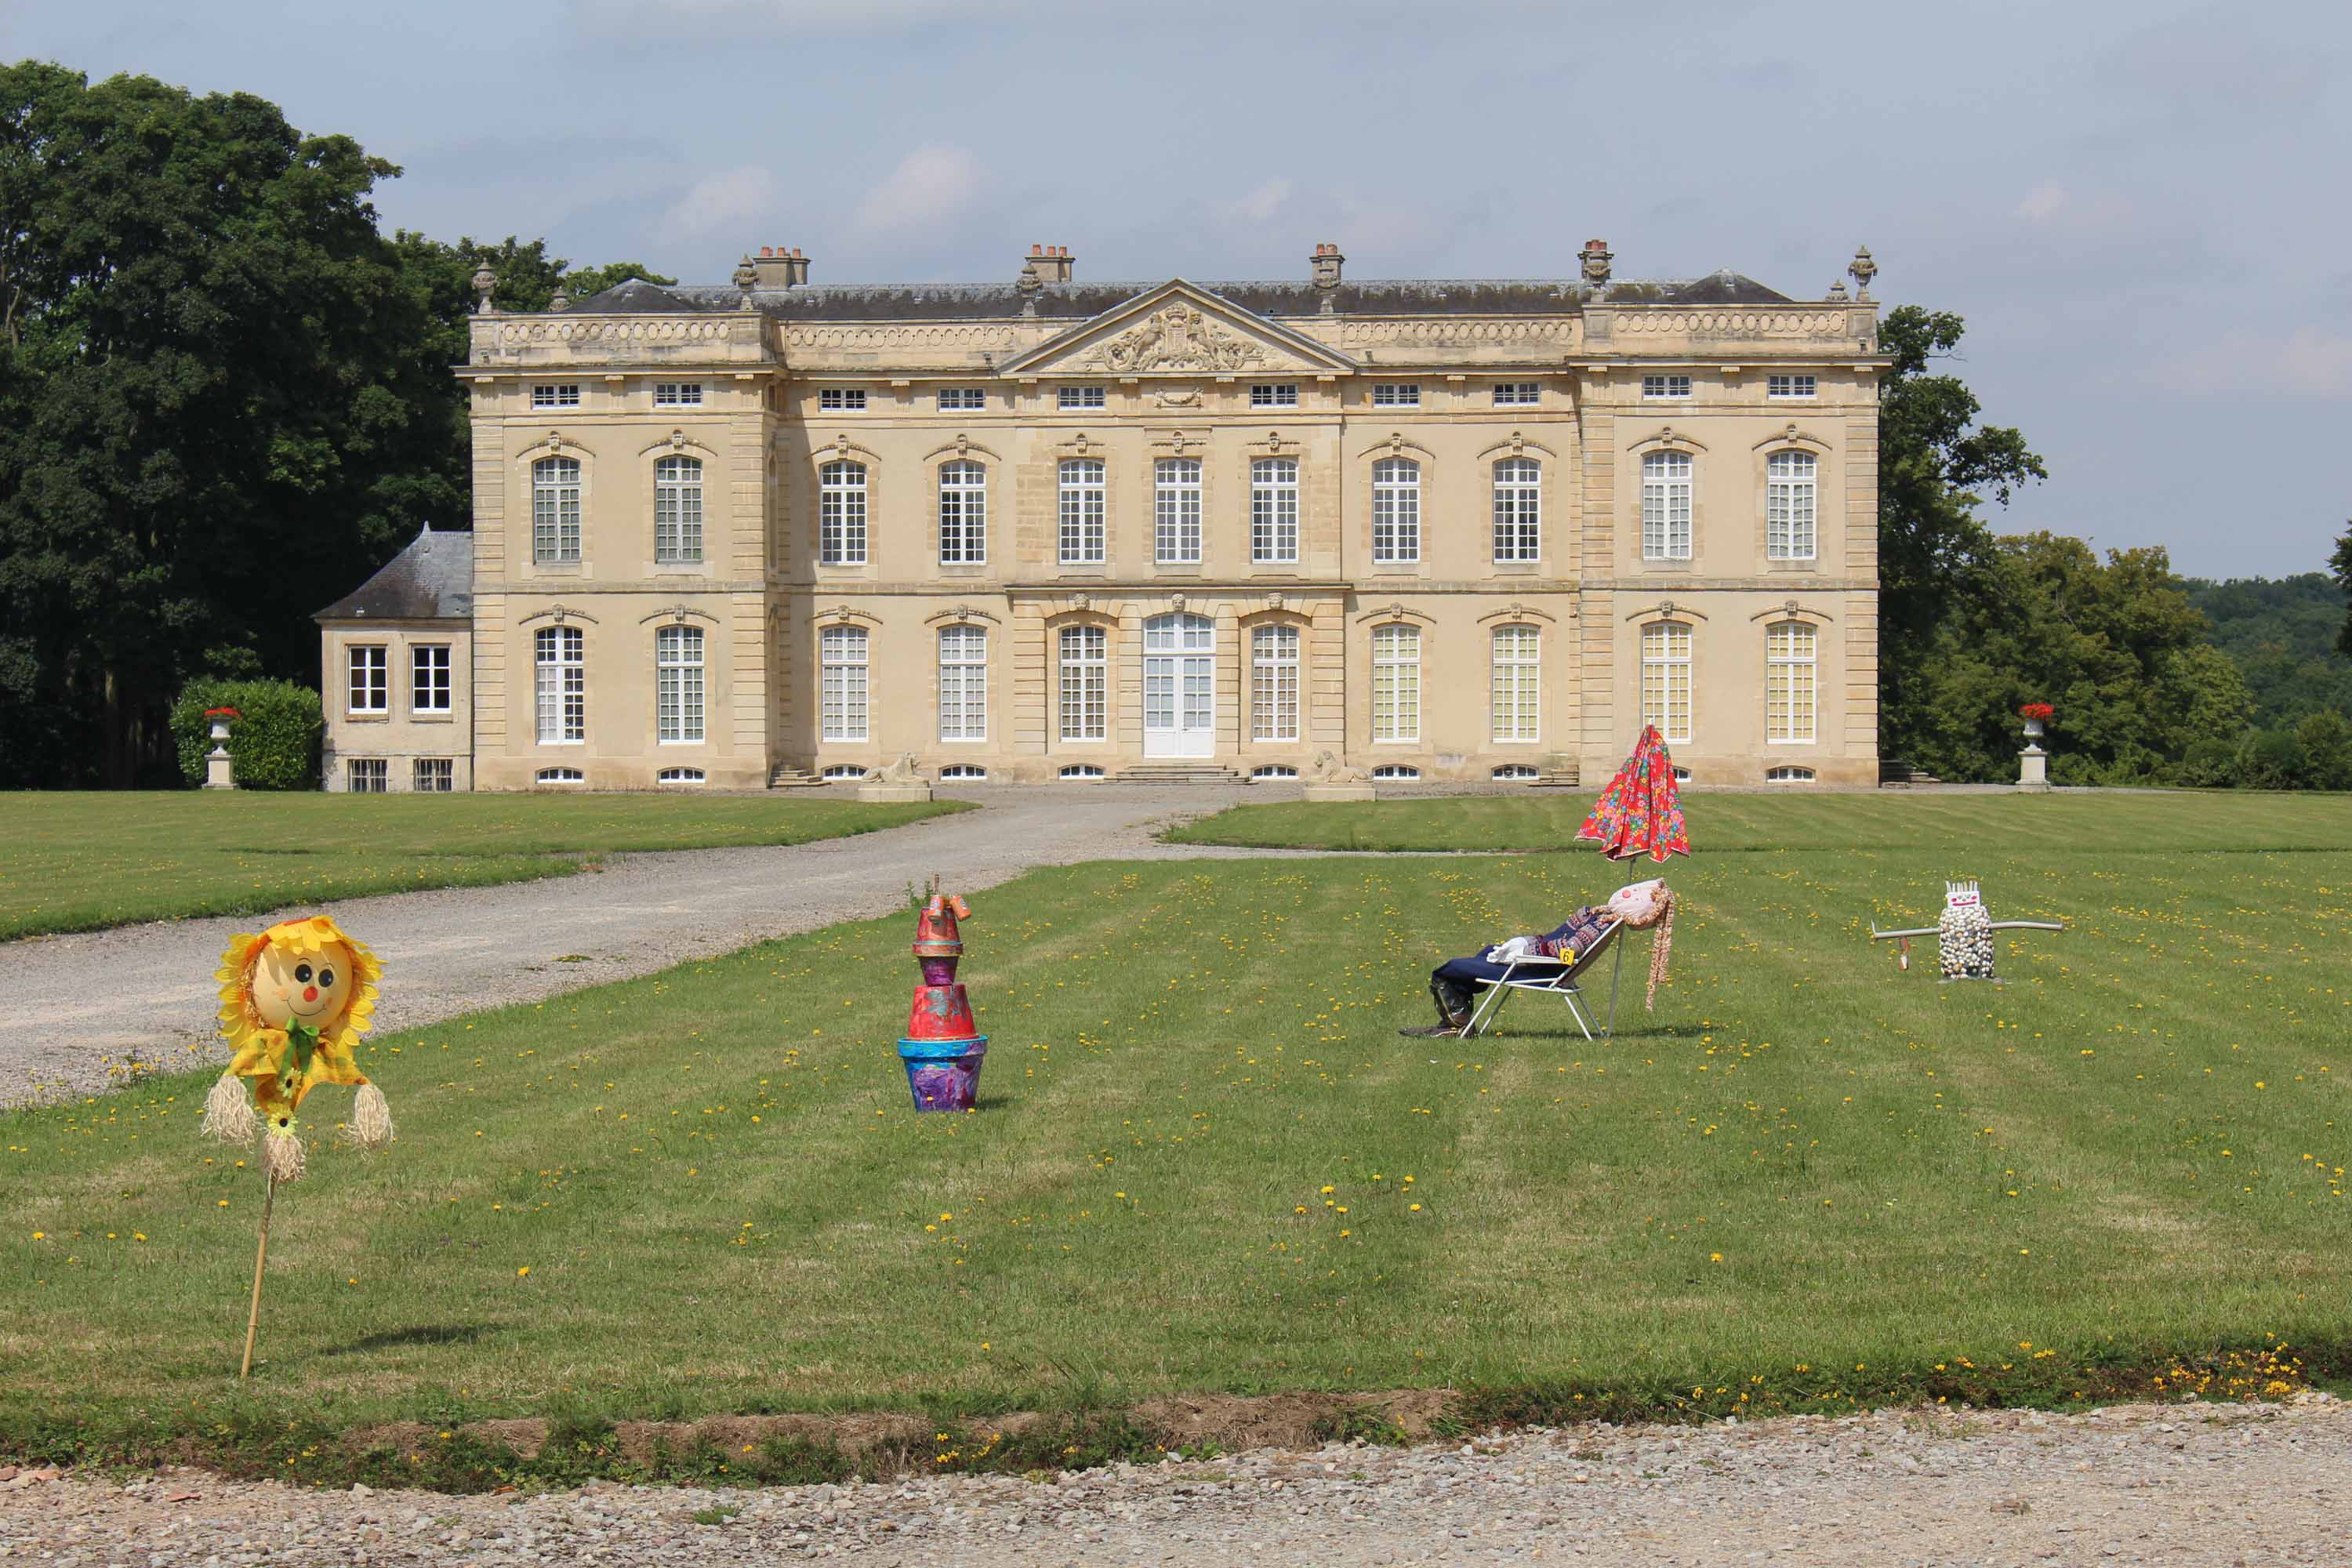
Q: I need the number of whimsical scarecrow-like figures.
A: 4